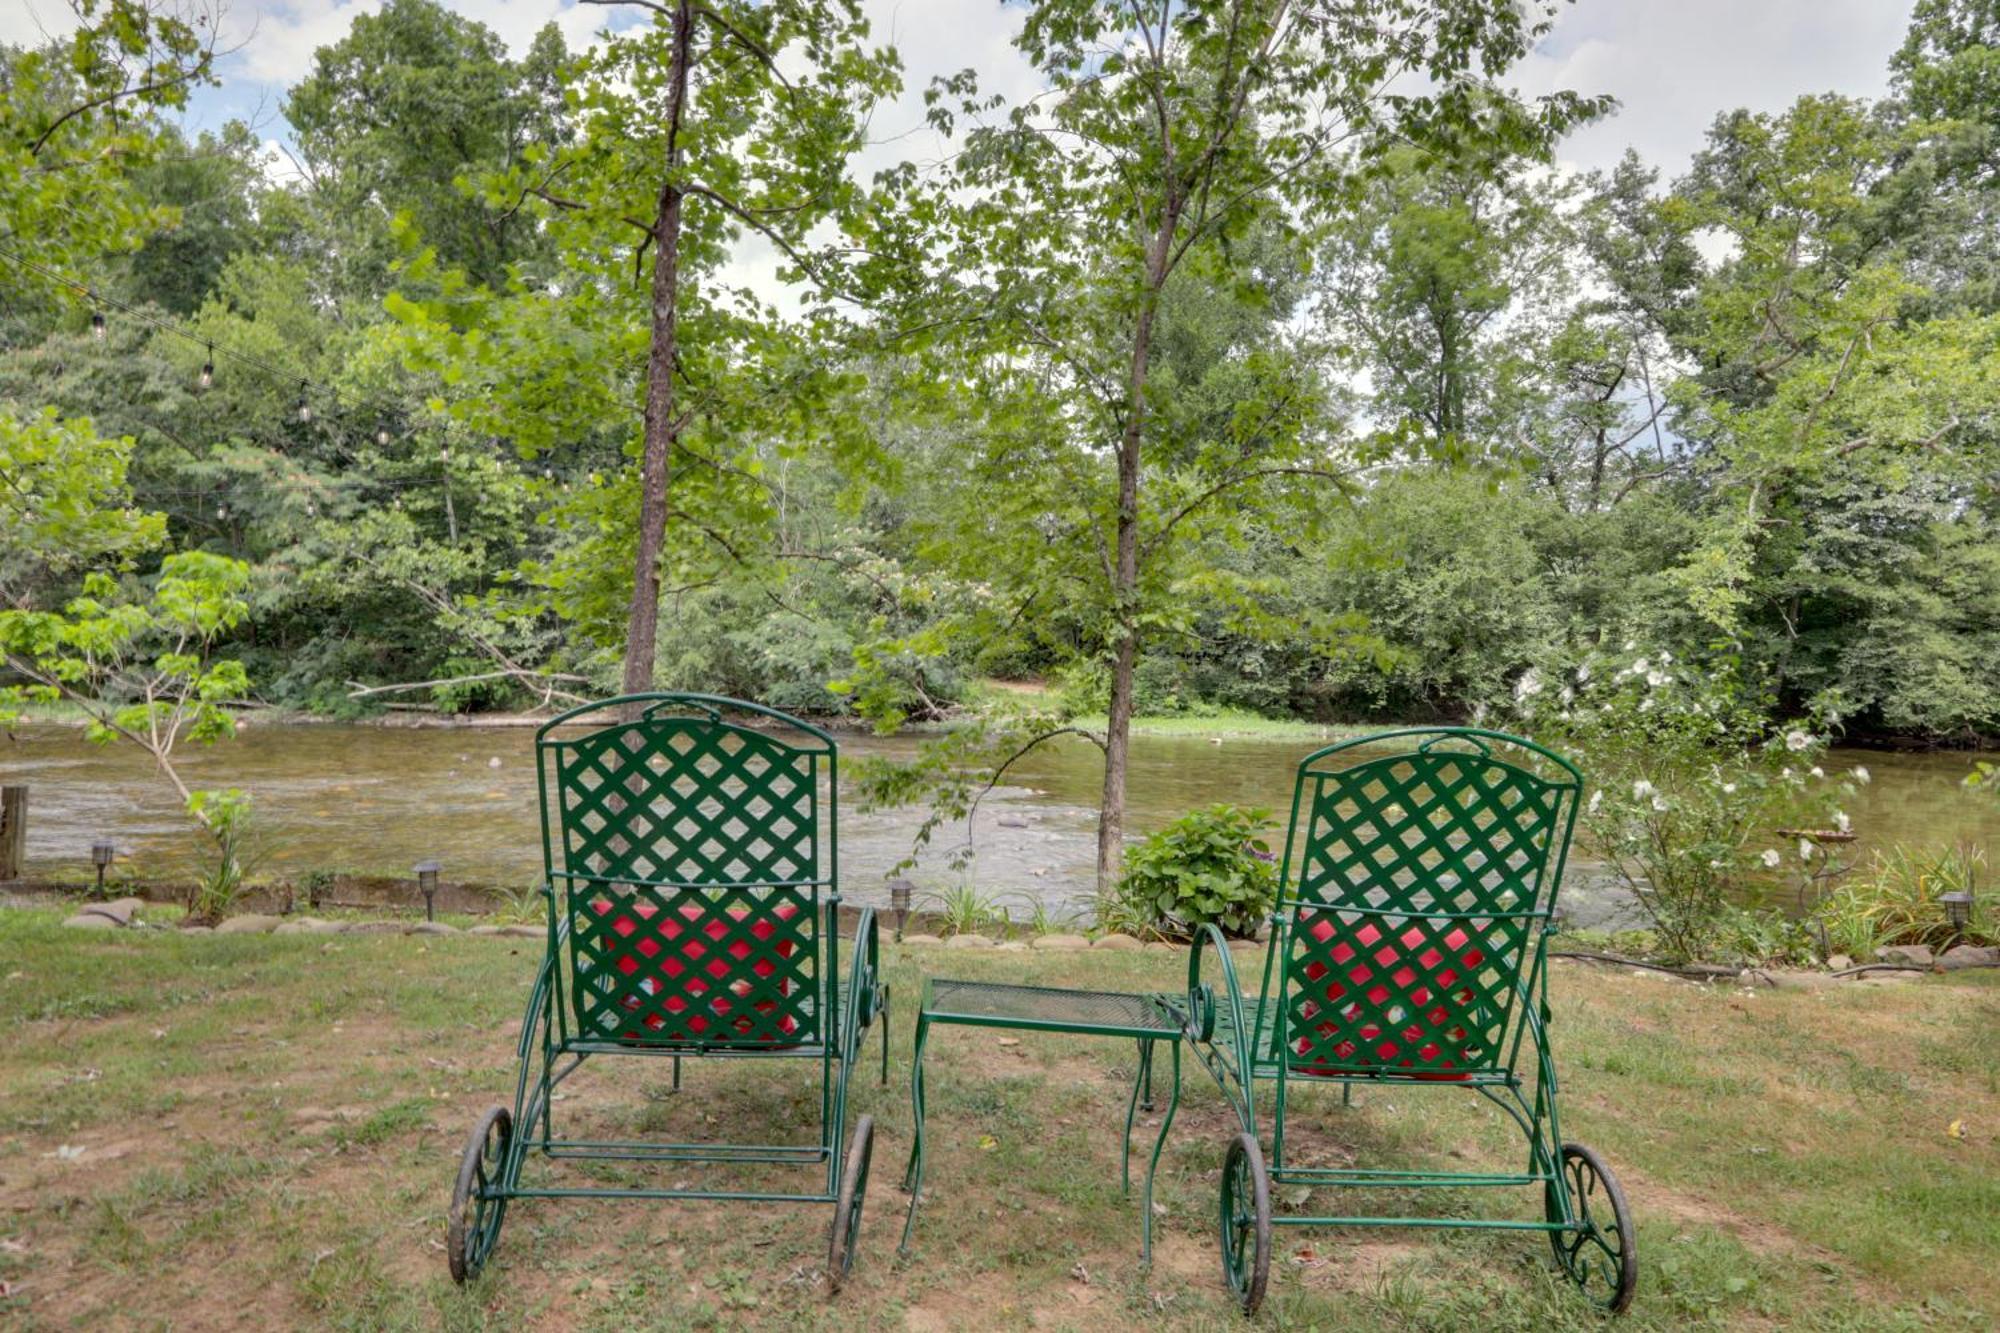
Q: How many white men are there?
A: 0